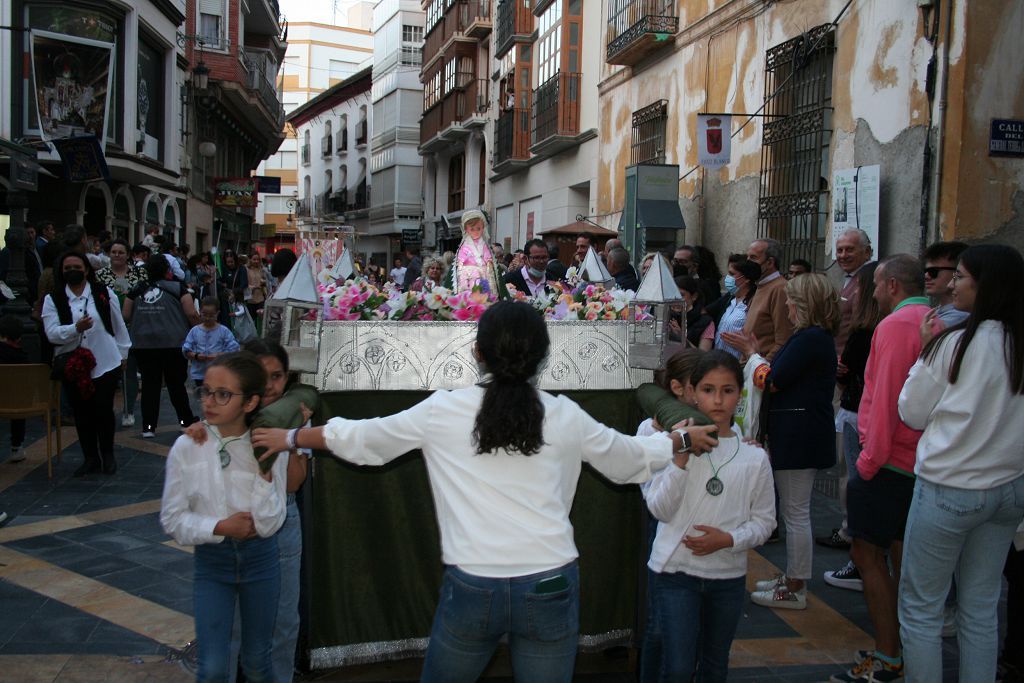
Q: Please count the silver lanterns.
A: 4